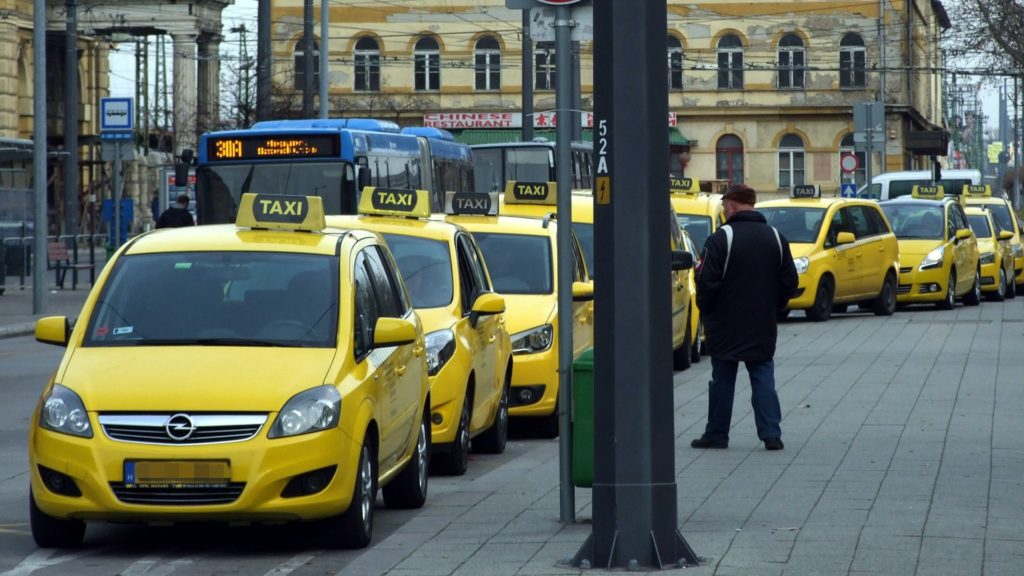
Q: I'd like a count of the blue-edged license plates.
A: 1